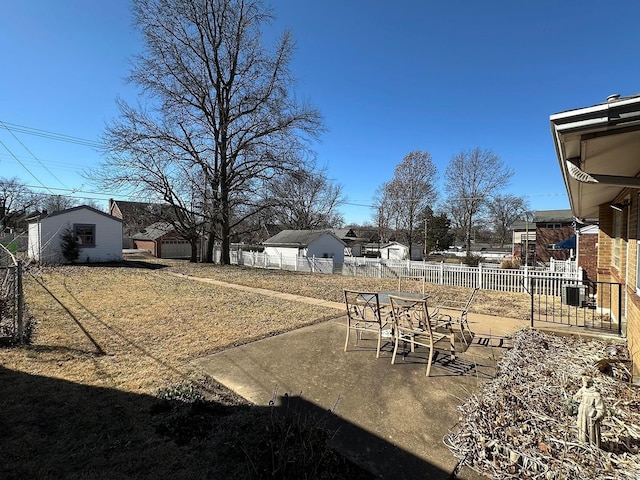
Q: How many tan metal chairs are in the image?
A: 4